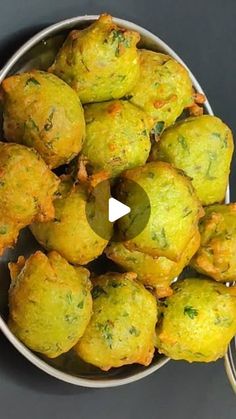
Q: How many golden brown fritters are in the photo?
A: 13